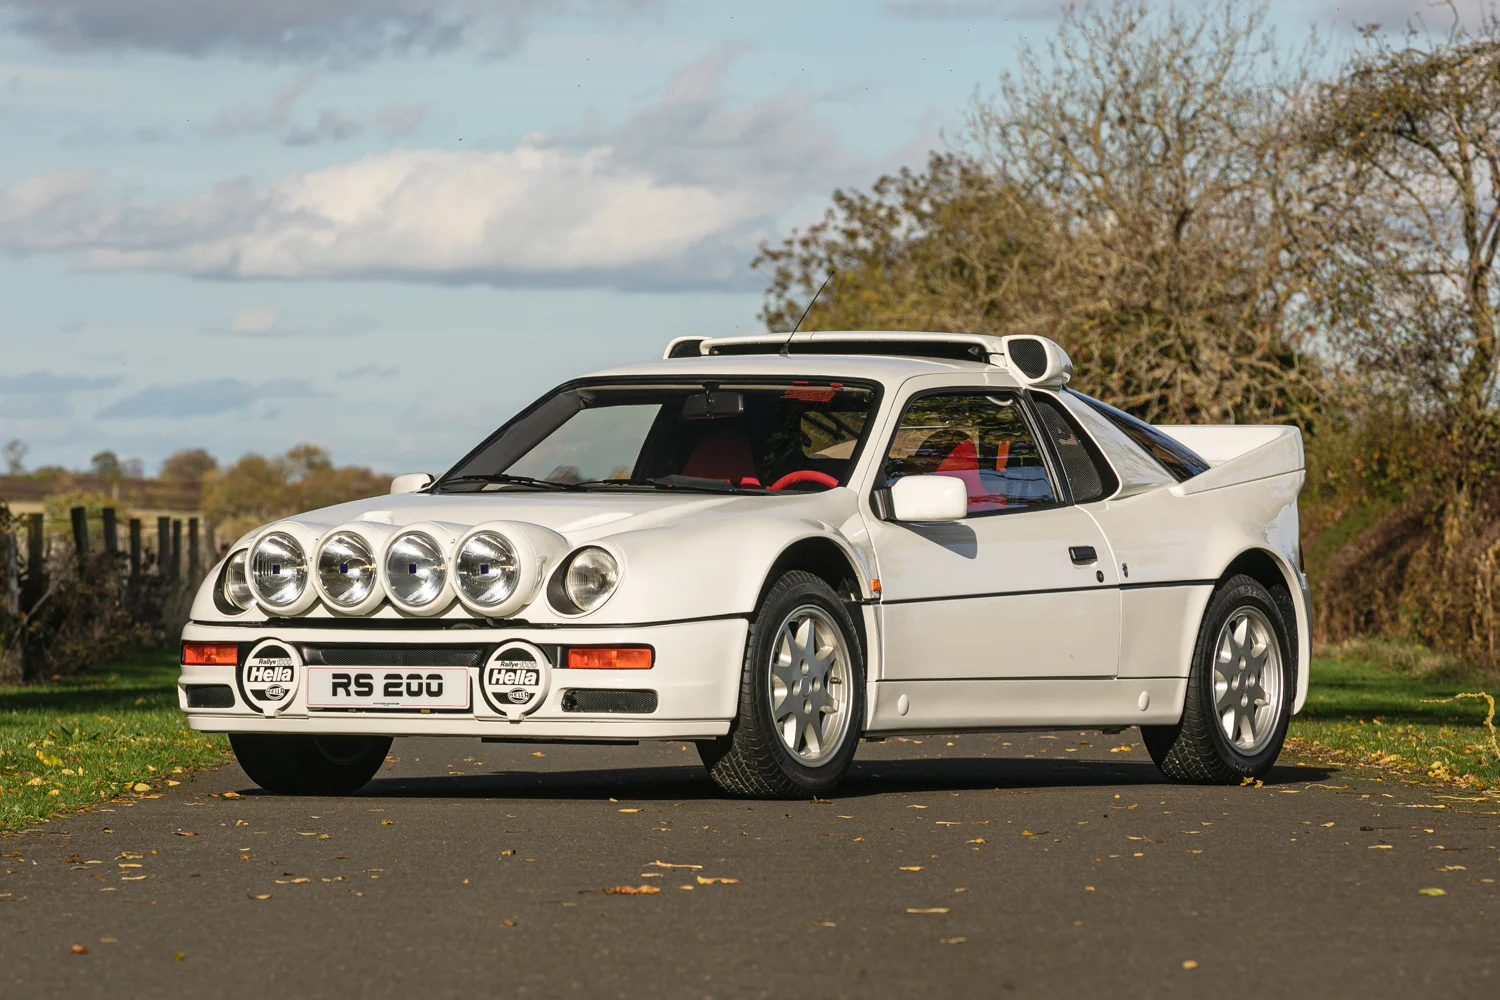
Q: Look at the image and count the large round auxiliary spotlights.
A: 4